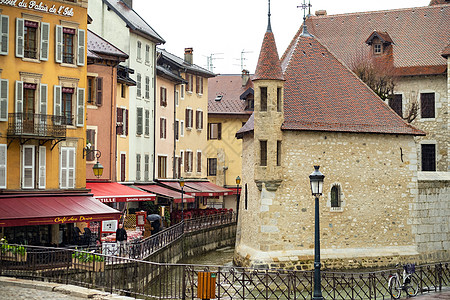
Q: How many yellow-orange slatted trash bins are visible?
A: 1